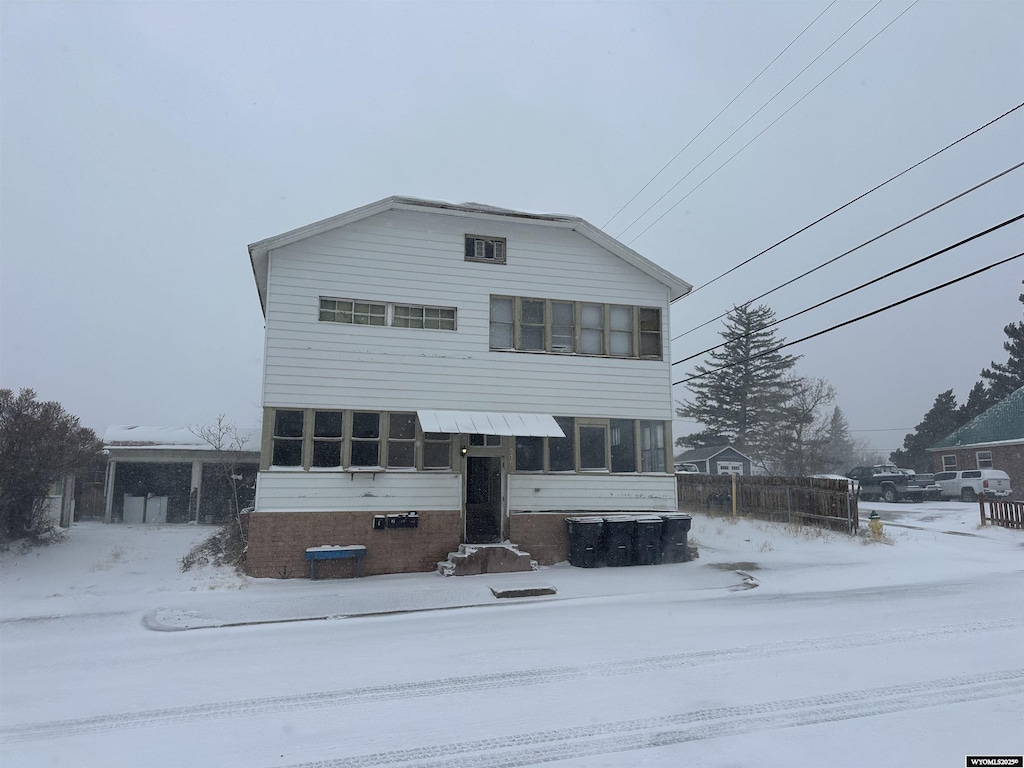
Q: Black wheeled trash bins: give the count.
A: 4